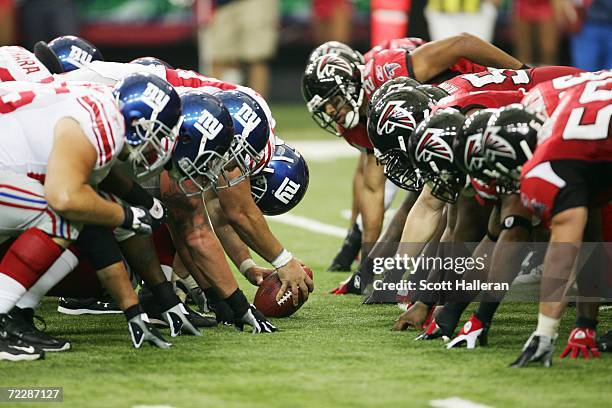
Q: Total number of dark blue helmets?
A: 6